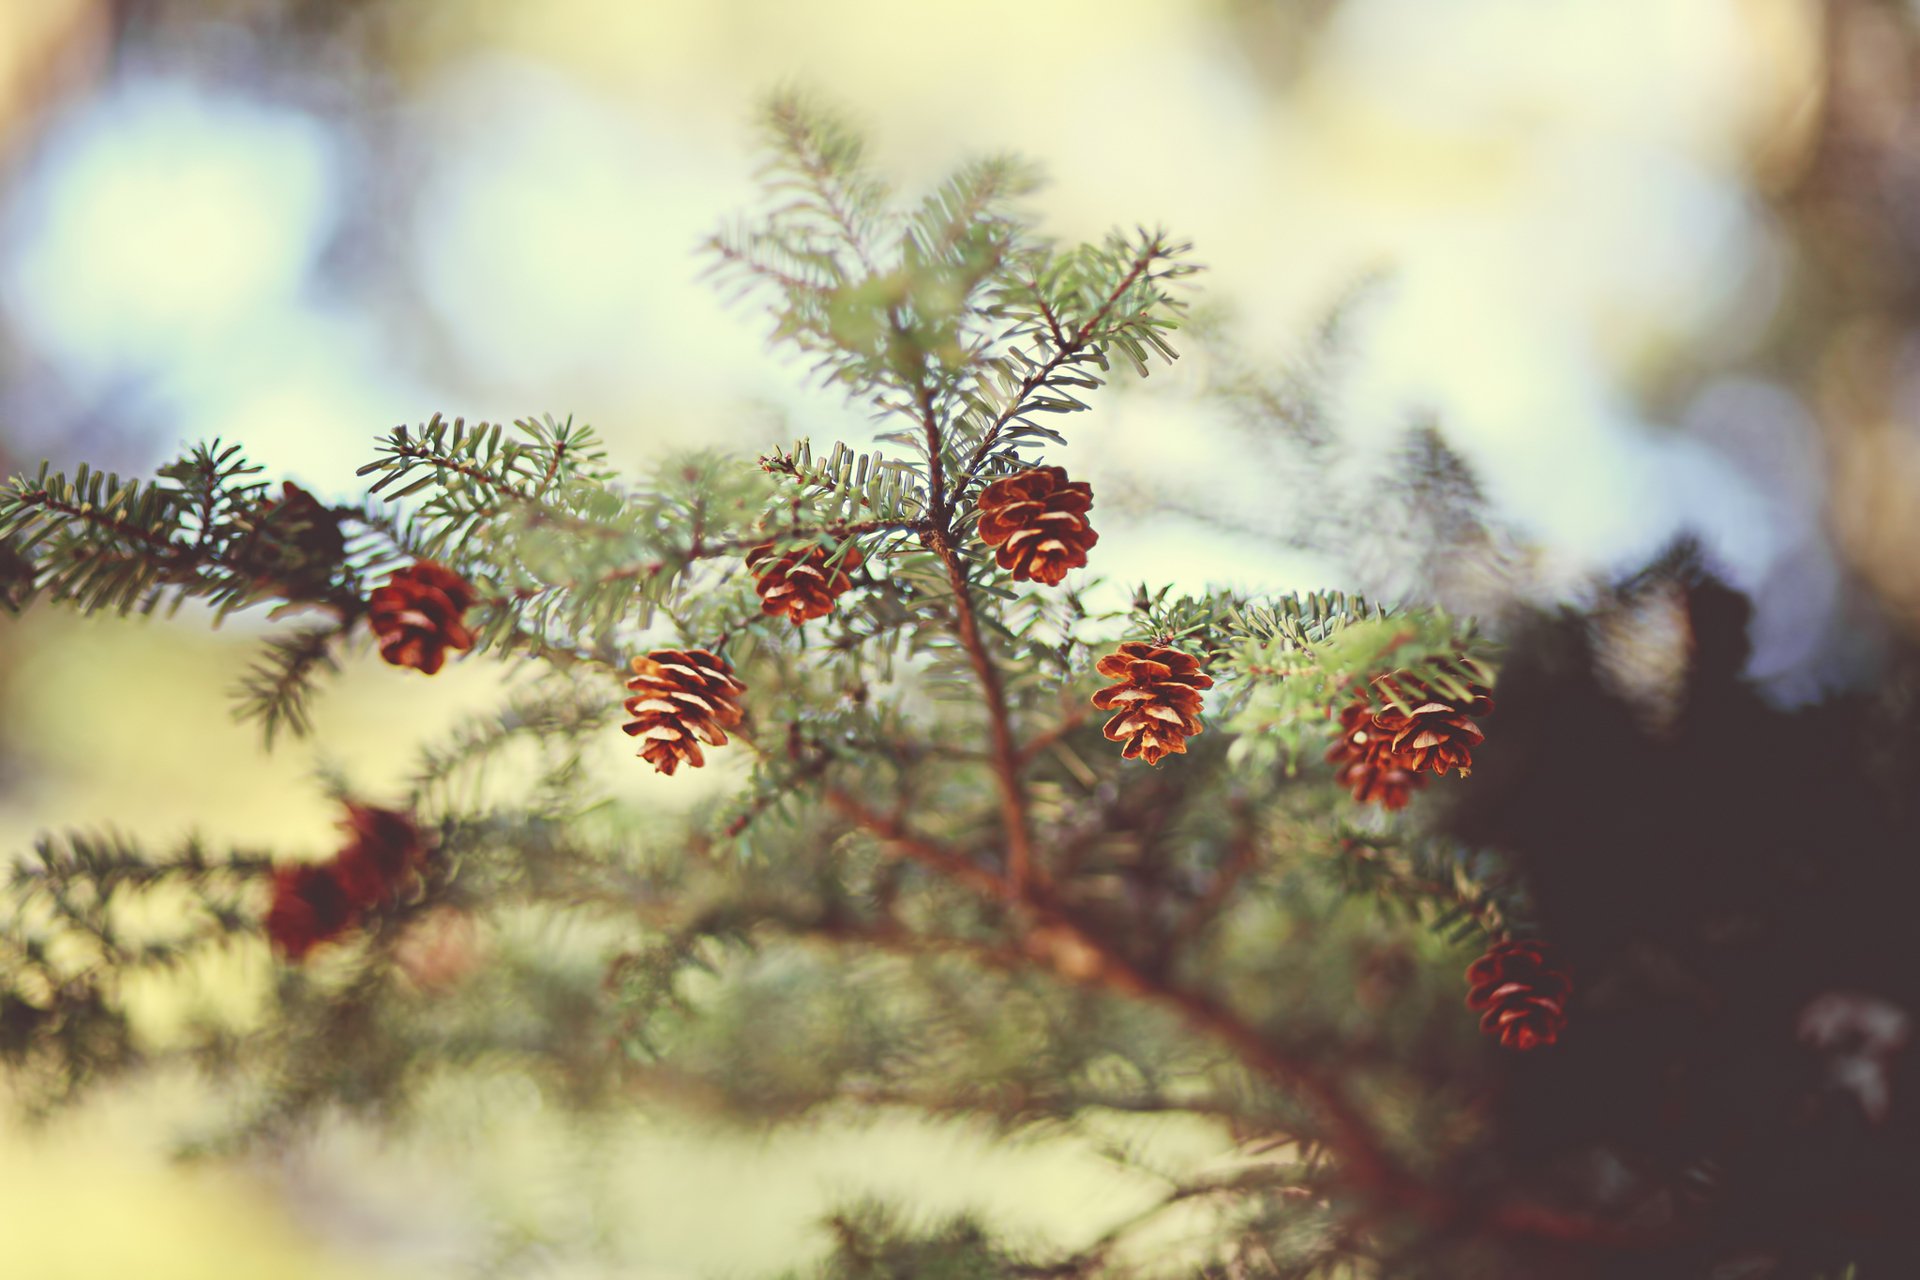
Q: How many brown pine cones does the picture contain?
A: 10